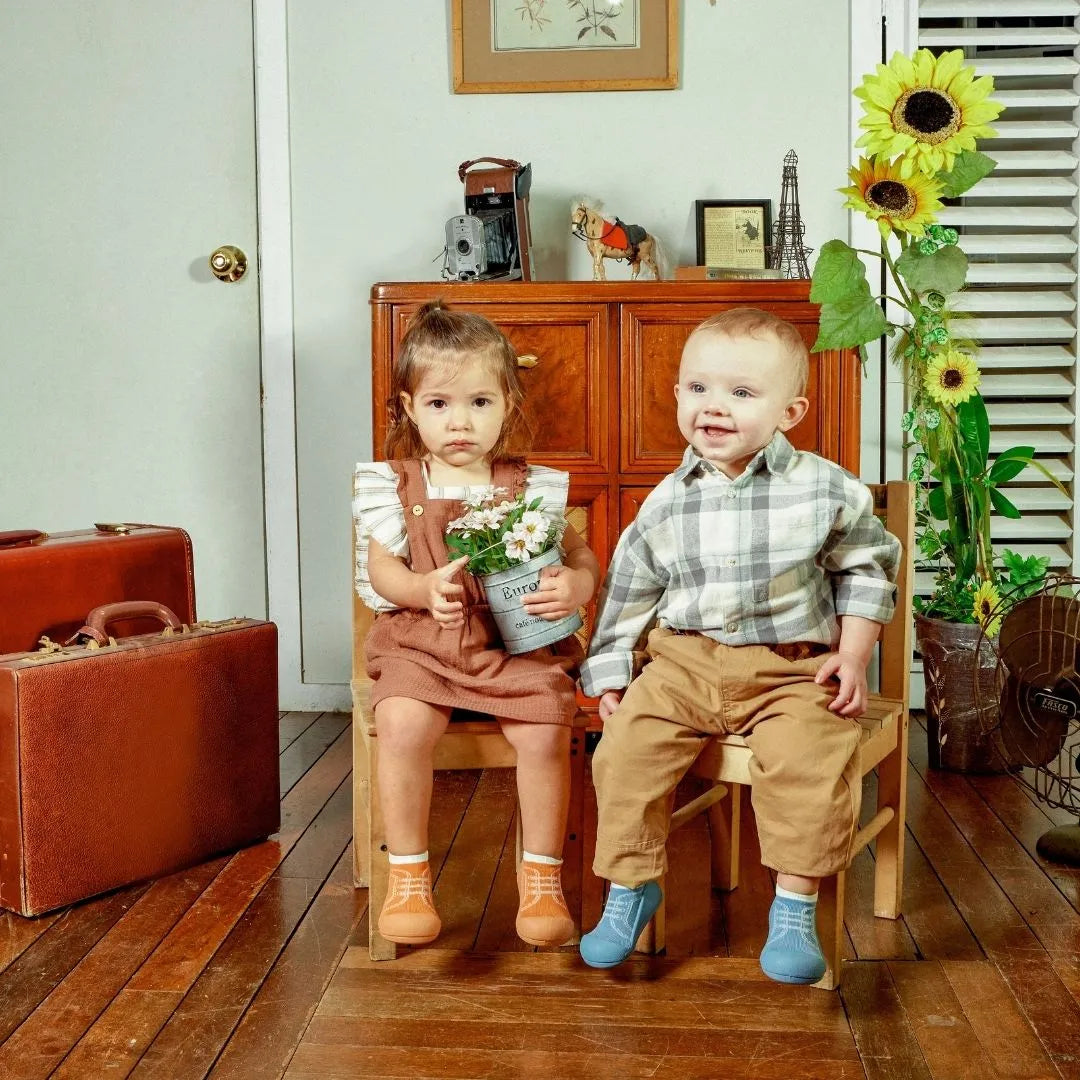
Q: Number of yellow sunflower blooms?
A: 4